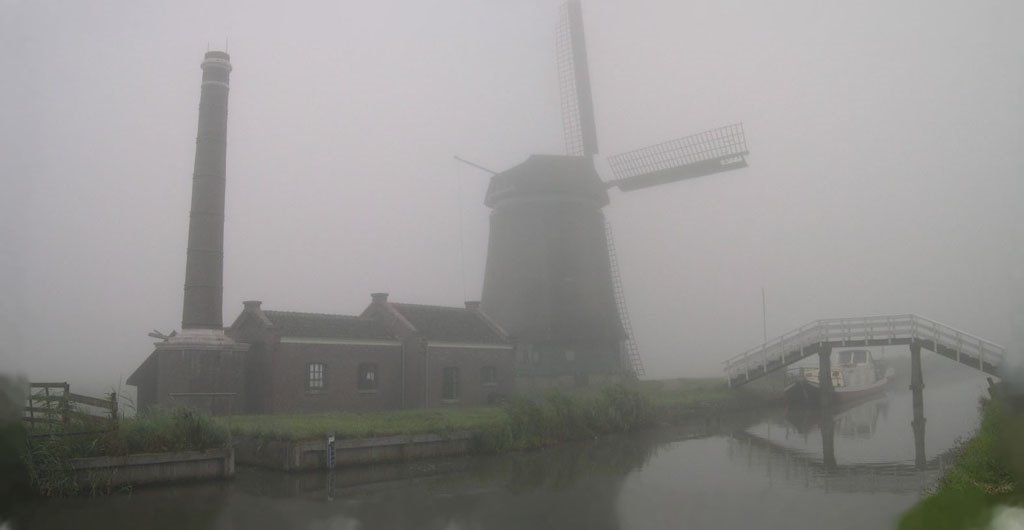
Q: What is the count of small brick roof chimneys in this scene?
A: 3